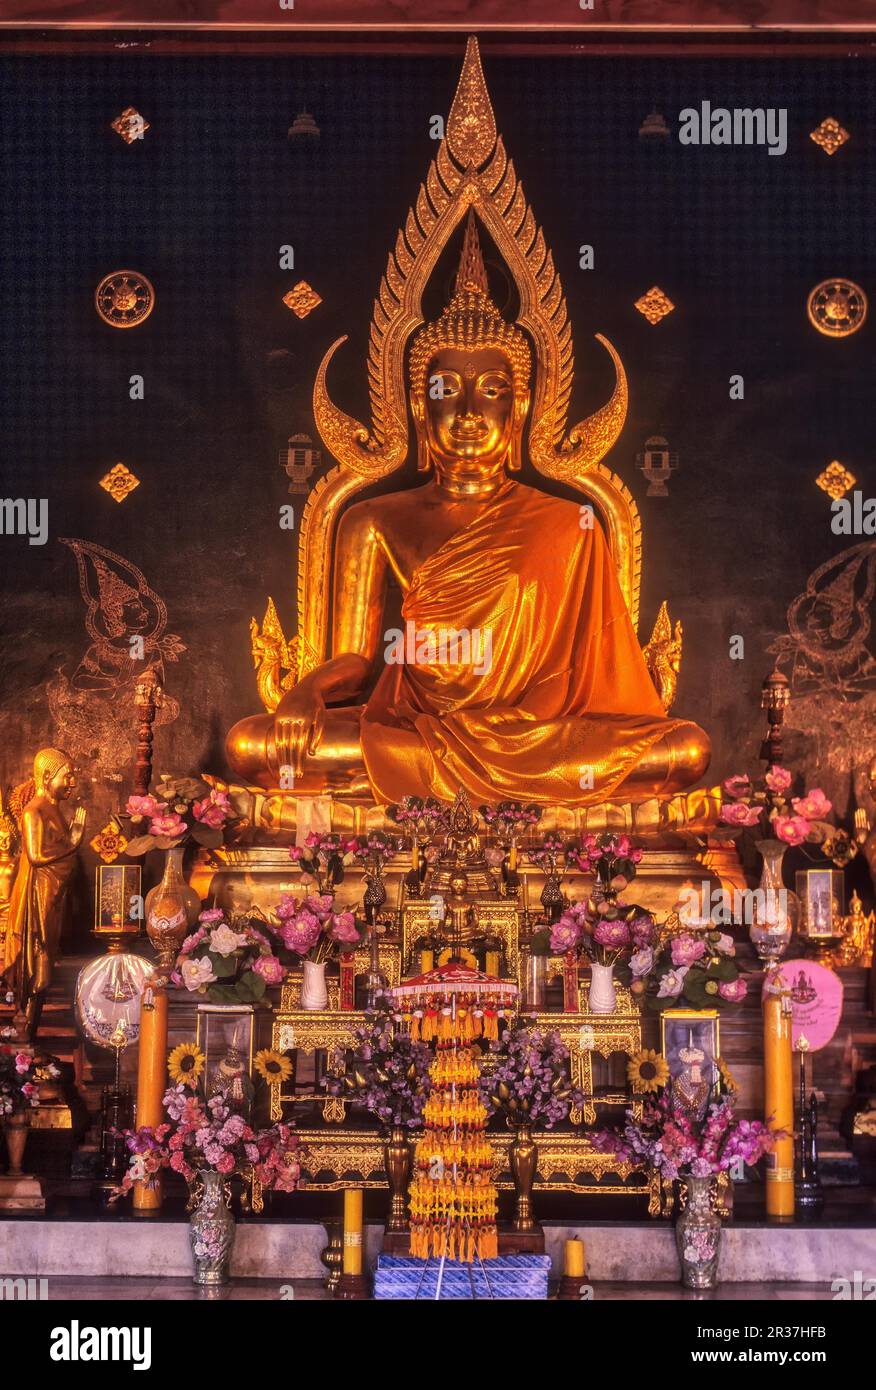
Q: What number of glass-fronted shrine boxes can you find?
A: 4